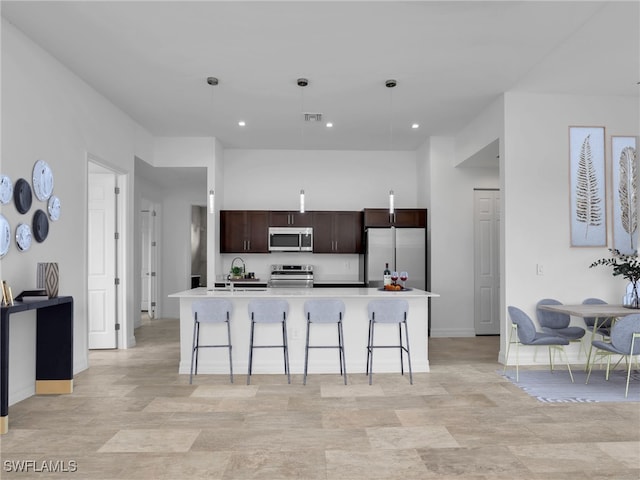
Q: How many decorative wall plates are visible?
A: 7